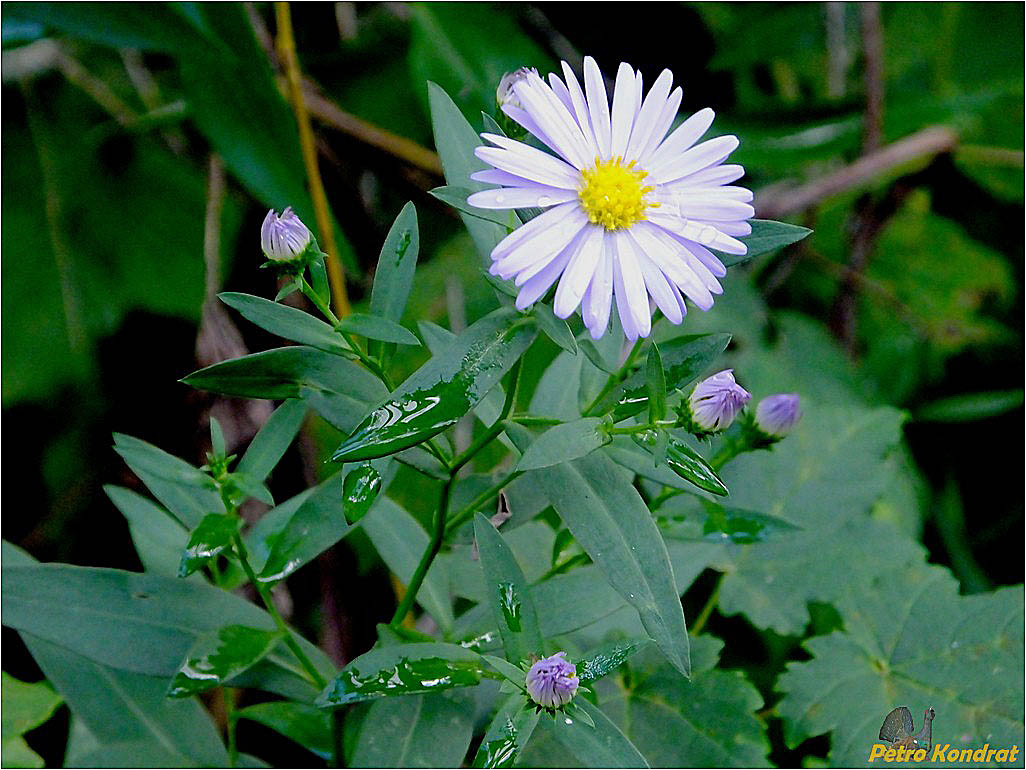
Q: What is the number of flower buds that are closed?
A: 5